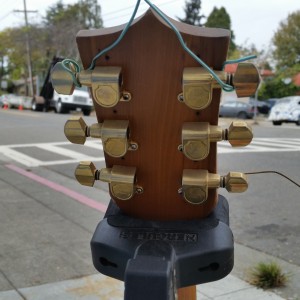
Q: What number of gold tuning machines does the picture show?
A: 6